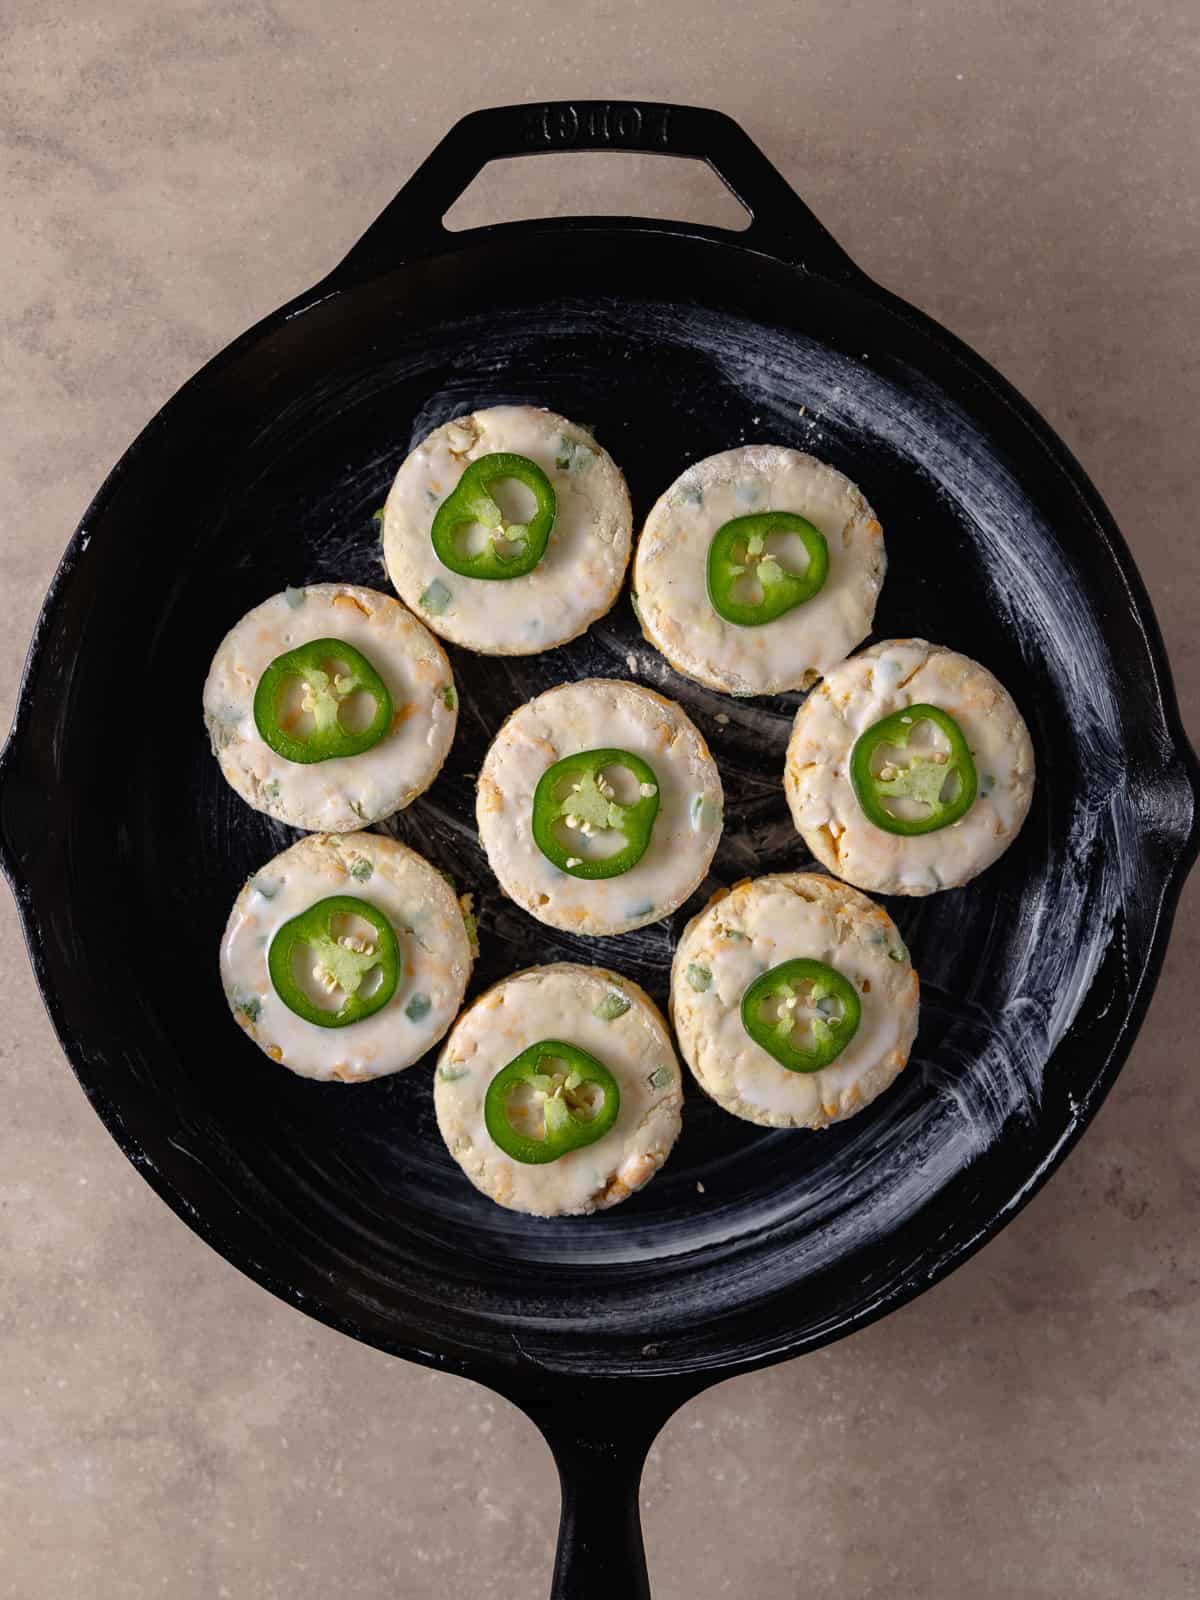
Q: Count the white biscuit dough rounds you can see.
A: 8